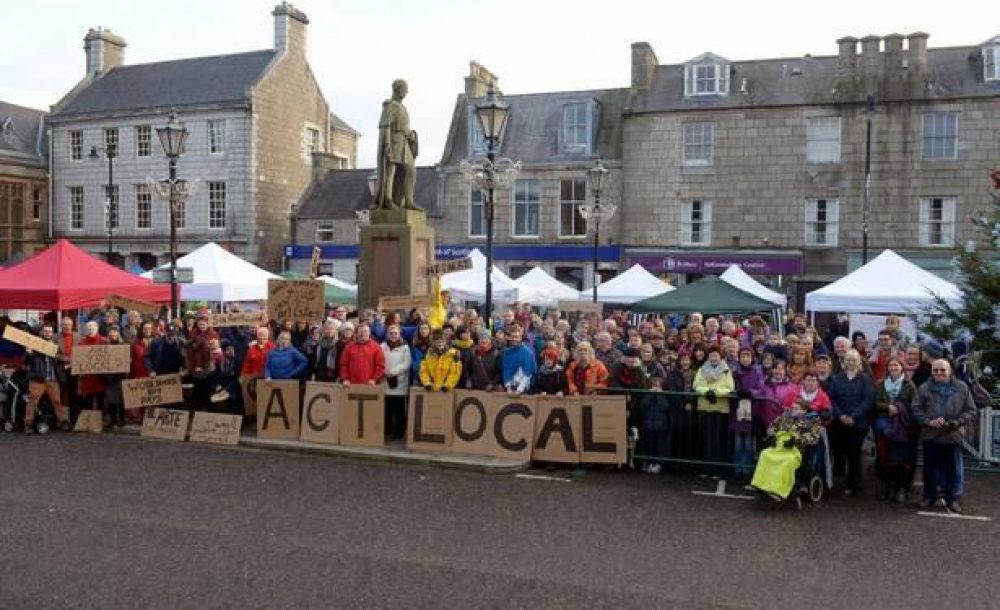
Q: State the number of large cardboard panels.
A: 8